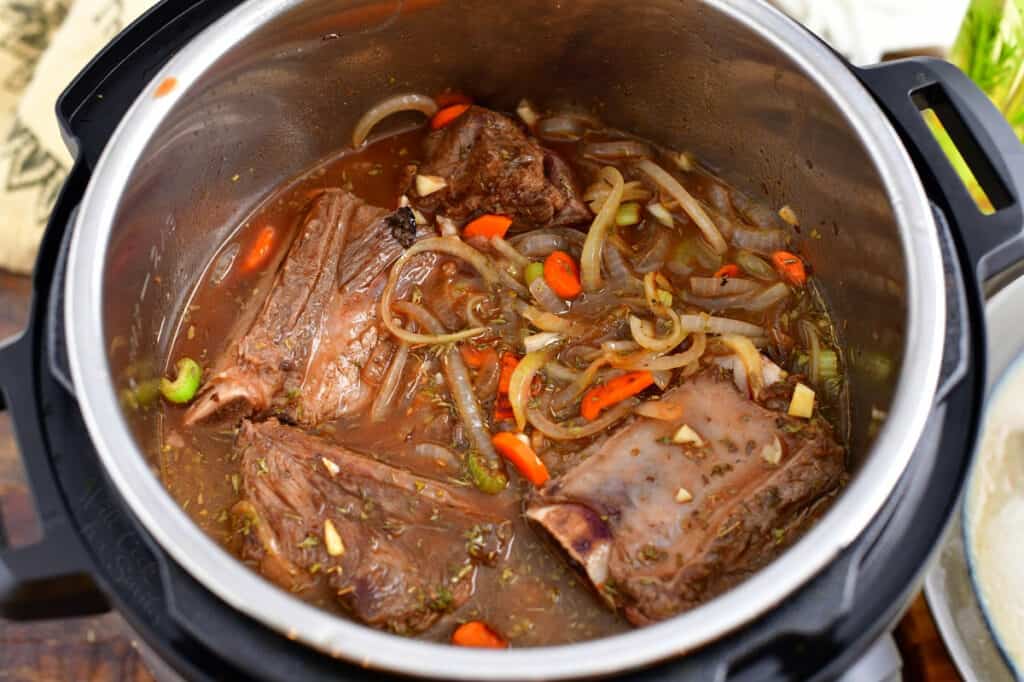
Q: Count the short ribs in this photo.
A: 4